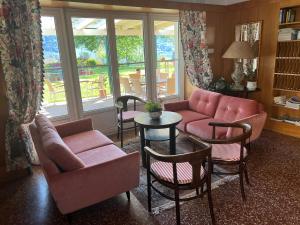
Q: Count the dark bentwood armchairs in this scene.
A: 3